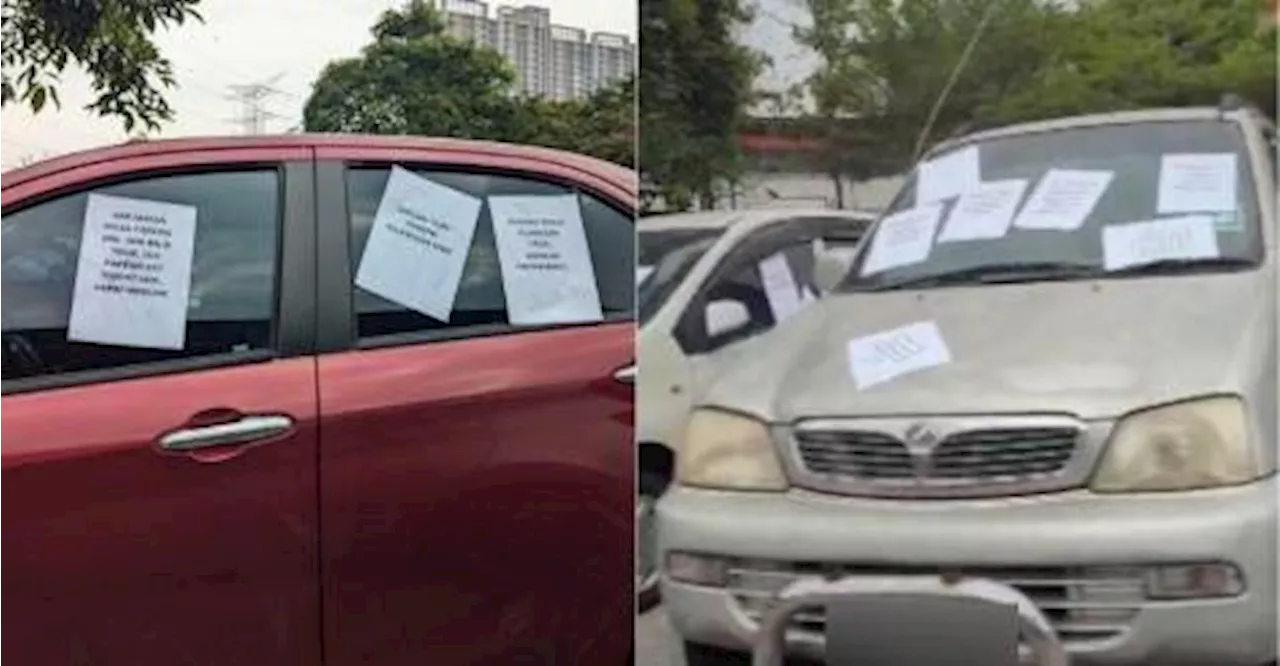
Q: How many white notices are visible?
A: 11